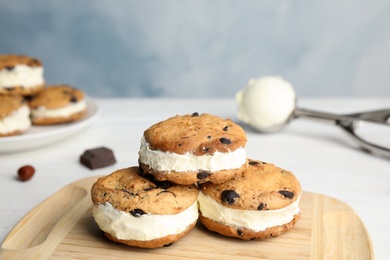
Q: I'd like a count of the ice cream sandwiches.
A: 6